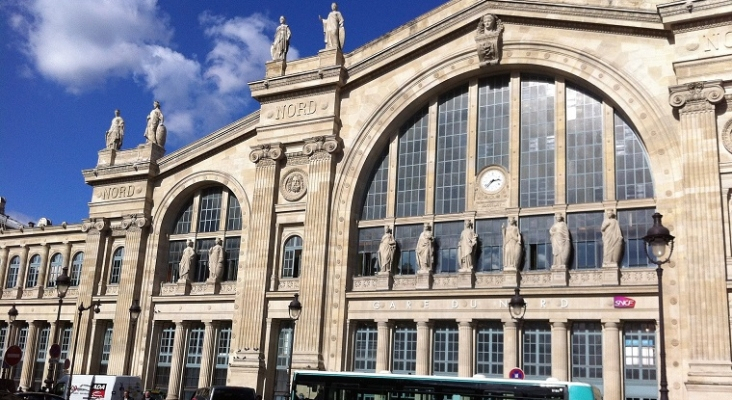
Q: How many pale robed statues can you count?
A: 12